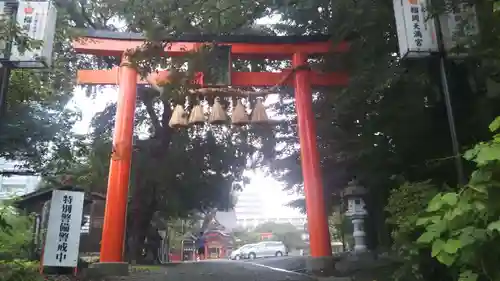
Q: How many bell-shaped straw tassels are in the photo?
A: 5